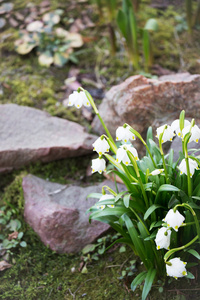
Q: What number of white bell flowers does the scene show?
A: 13